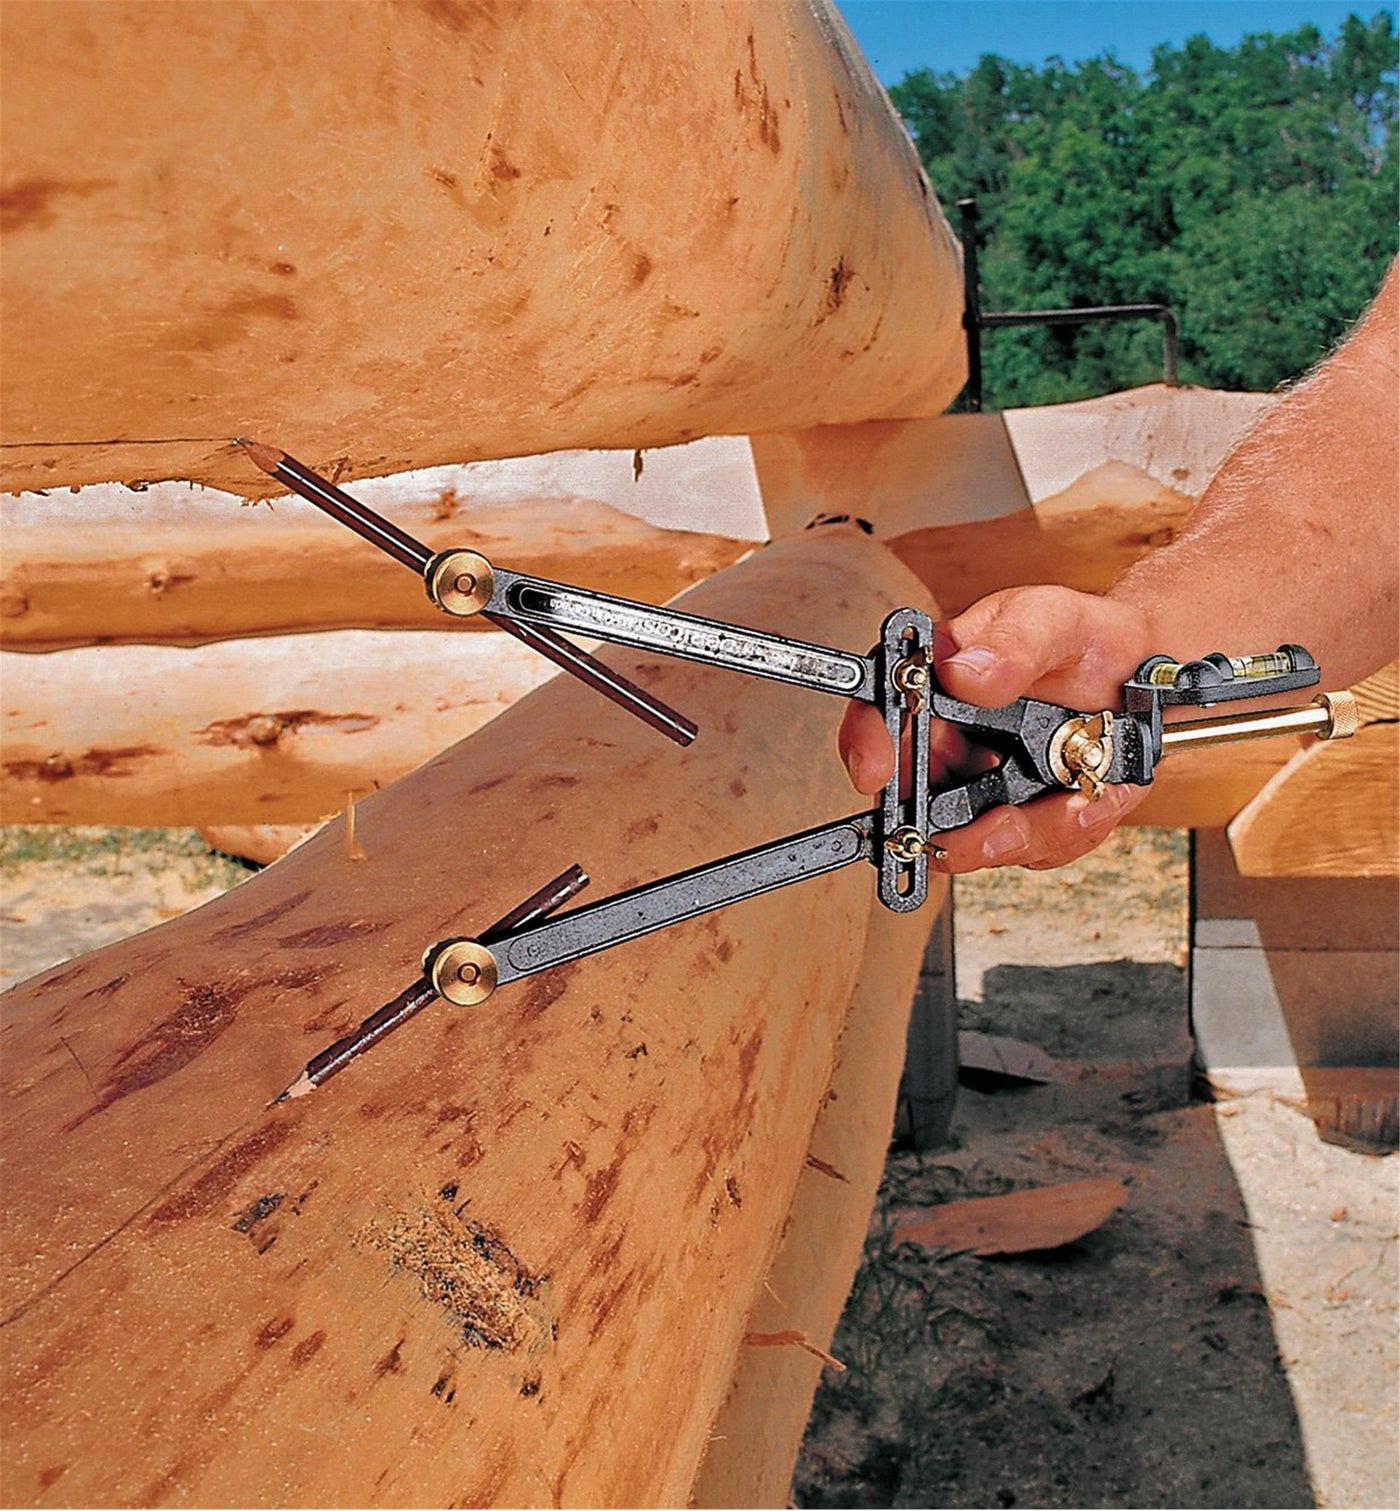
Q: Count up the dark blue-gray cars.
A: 0